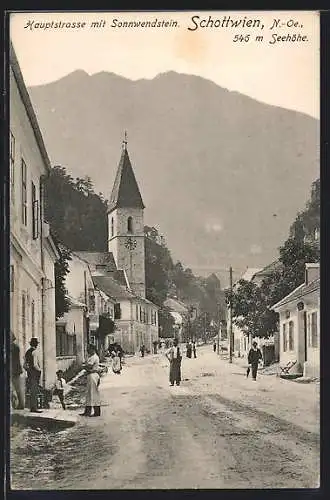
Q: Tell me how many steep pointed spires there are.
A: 1